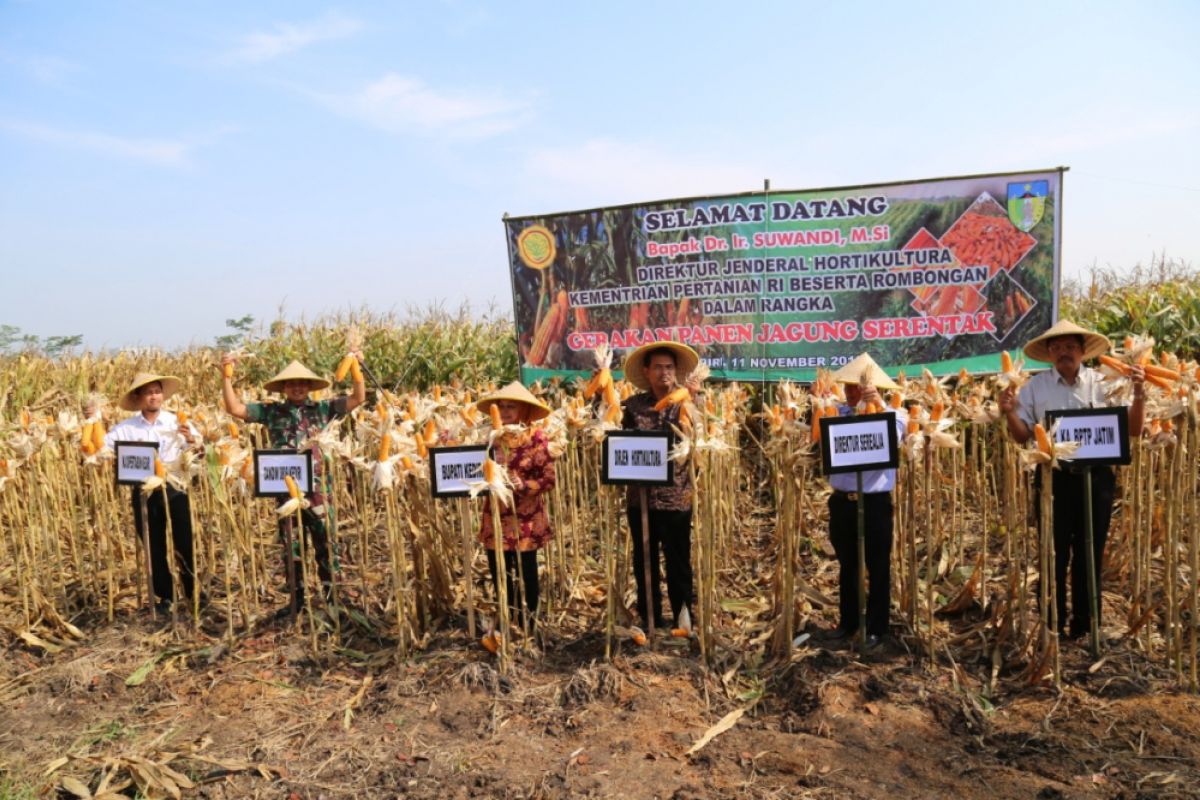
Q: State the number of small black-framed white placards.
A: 6